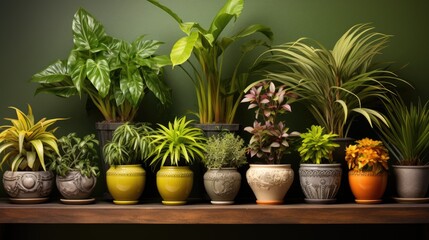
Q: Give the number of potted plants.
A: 12